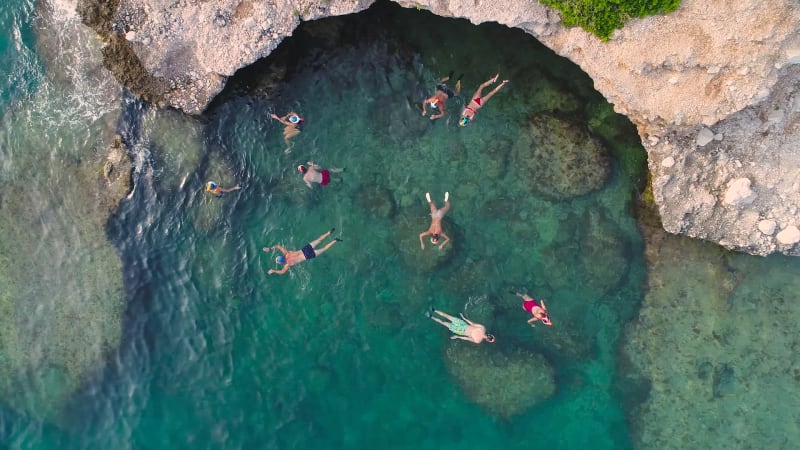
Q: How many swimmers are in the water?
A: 9